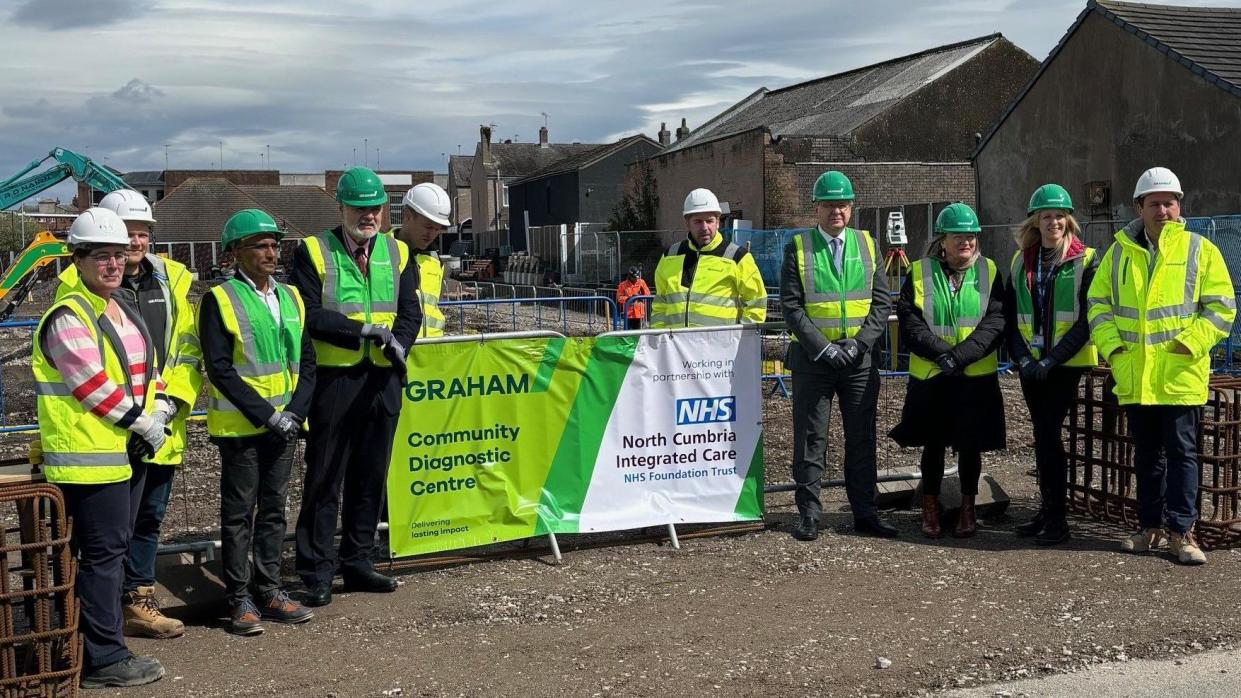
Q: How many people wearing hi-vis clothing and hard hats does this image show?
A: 11